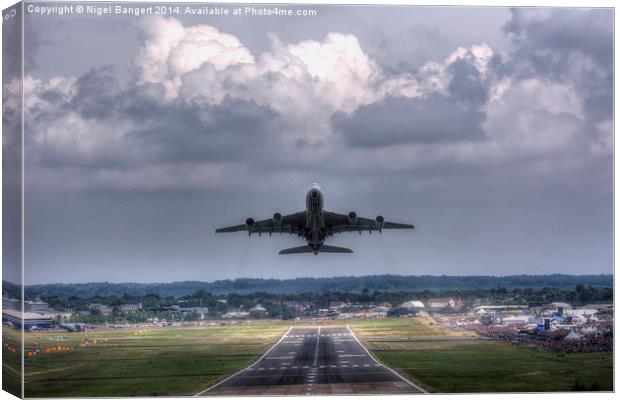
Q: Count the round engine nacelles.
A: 4